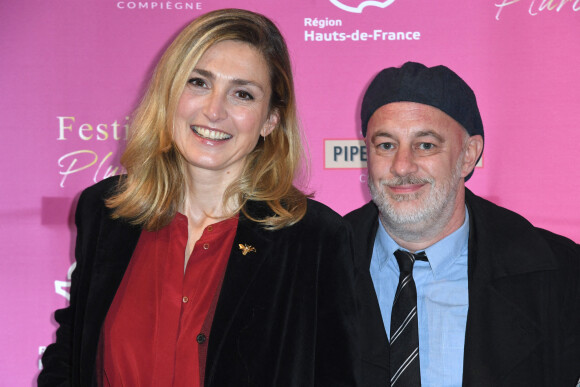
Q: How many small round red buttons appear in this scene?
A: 3